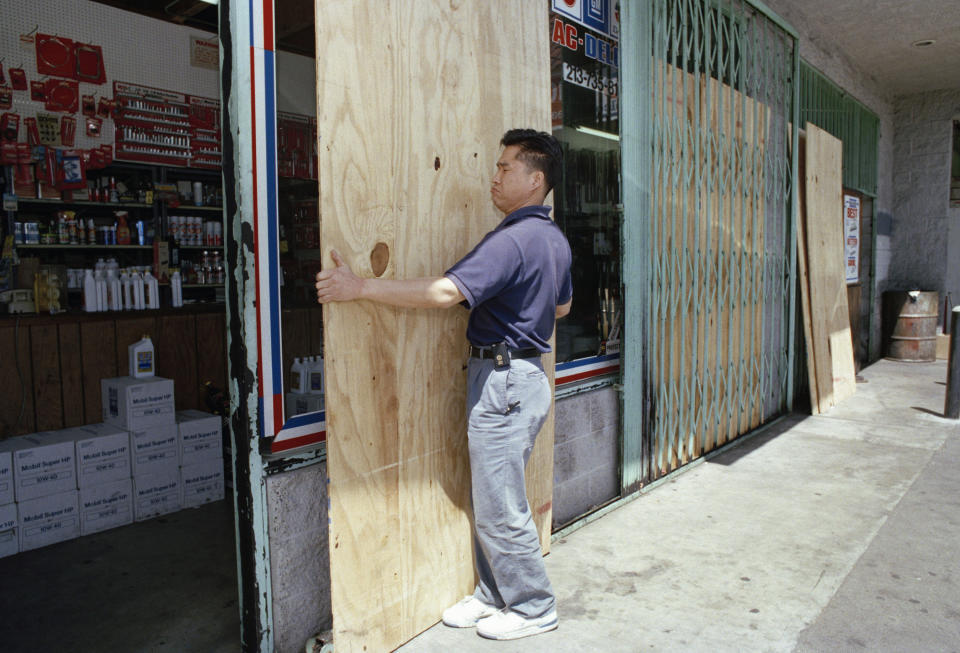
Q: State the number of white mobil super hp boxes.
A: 11